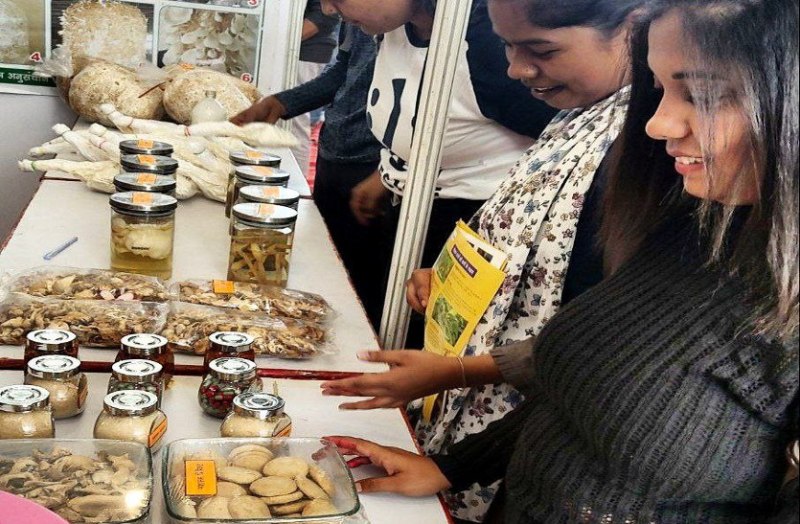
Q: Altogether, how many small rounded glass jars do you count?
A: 9